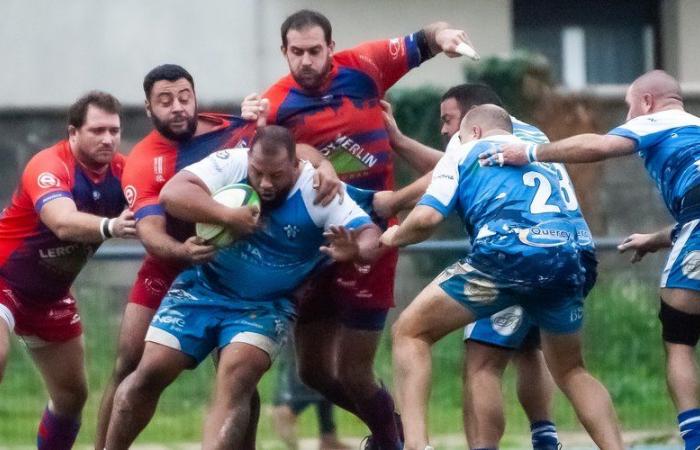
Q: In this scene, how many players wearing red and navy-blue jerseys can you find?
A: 3